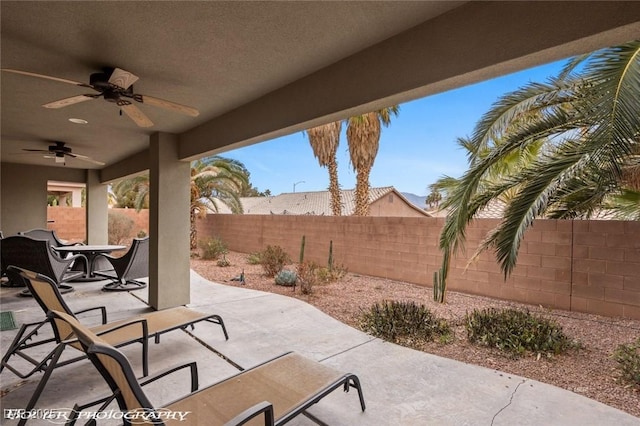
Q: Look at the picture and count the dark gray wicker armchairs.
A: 3